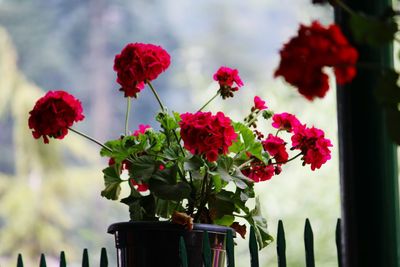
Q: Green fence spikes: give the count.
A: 12